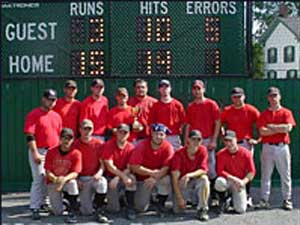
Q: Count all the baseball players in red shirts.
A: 15